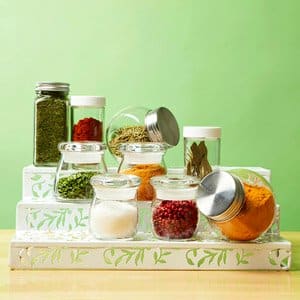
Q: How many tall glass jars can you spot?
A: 3